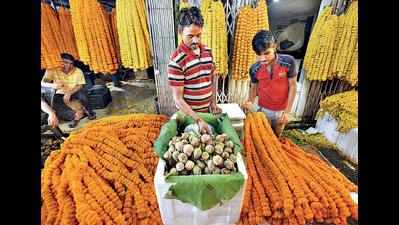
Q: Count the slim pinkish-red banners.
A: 0